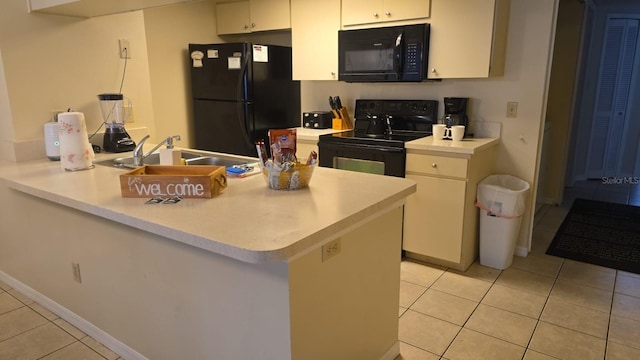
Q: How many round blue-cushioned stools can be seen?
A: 0